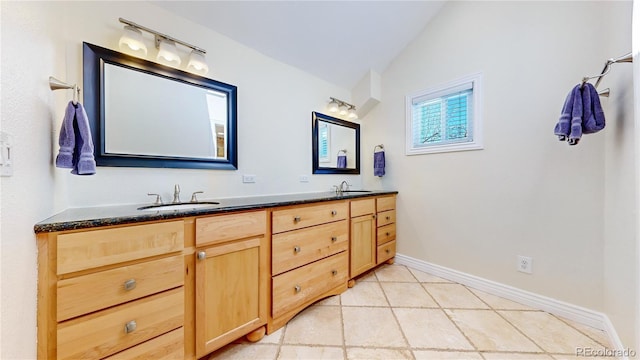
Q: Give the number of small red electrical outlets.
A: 0